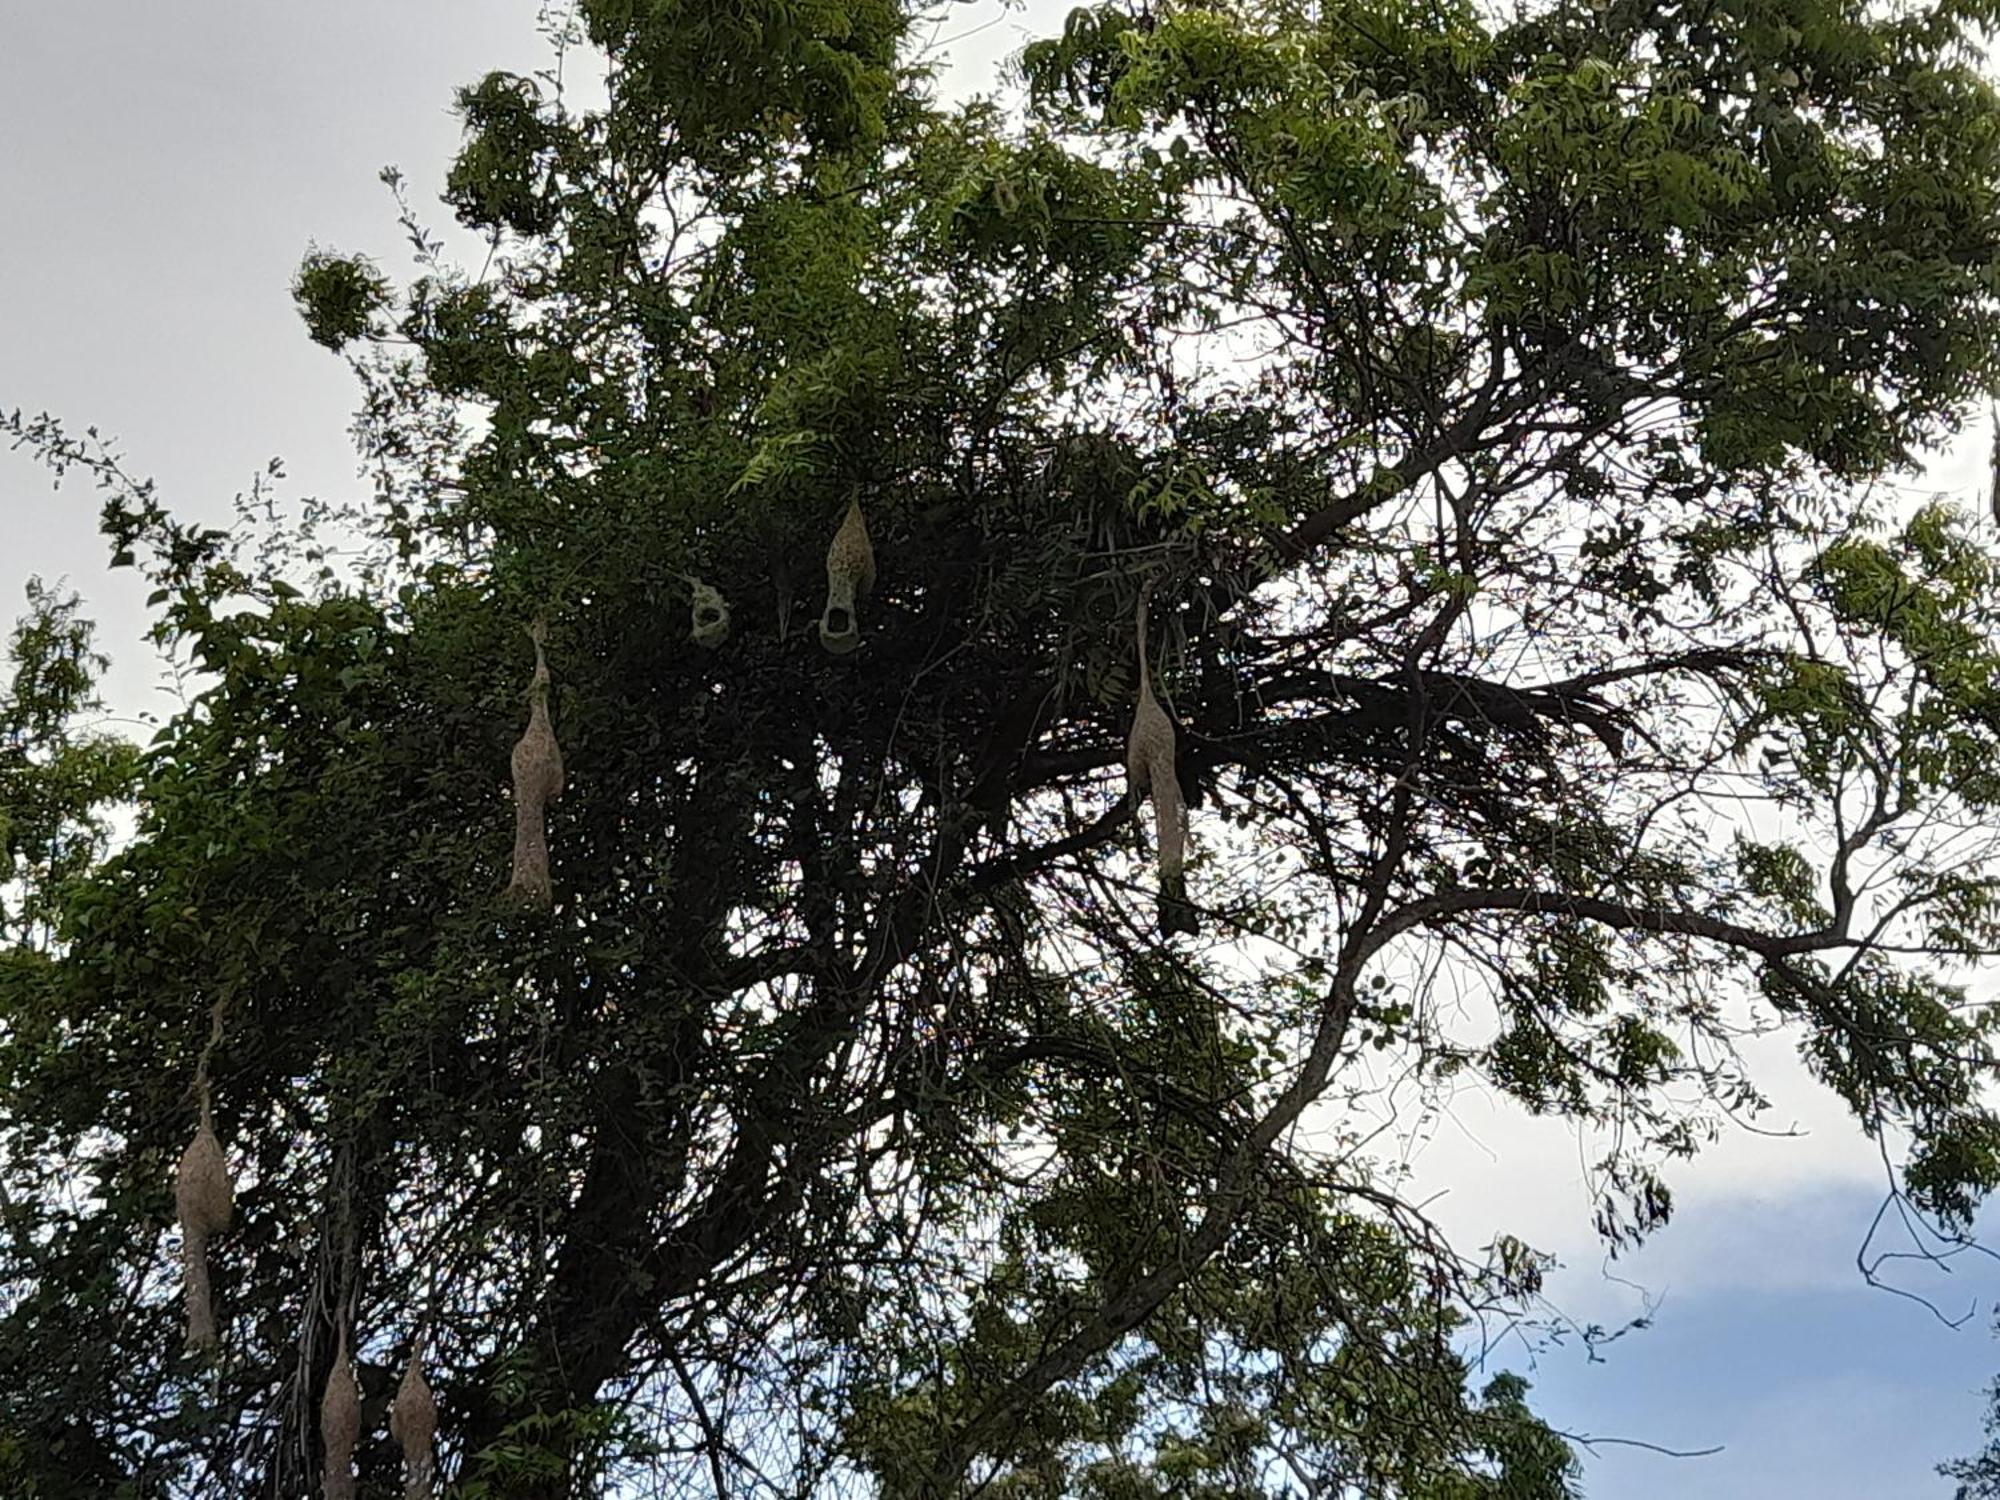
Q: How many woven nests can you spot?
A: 7